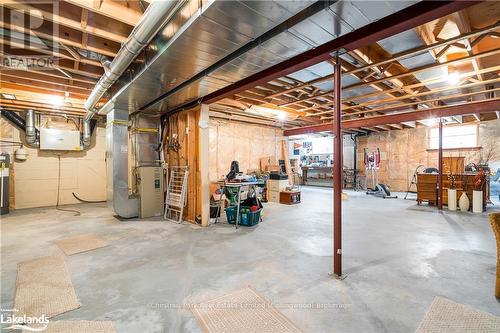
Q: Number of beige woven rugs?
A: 5